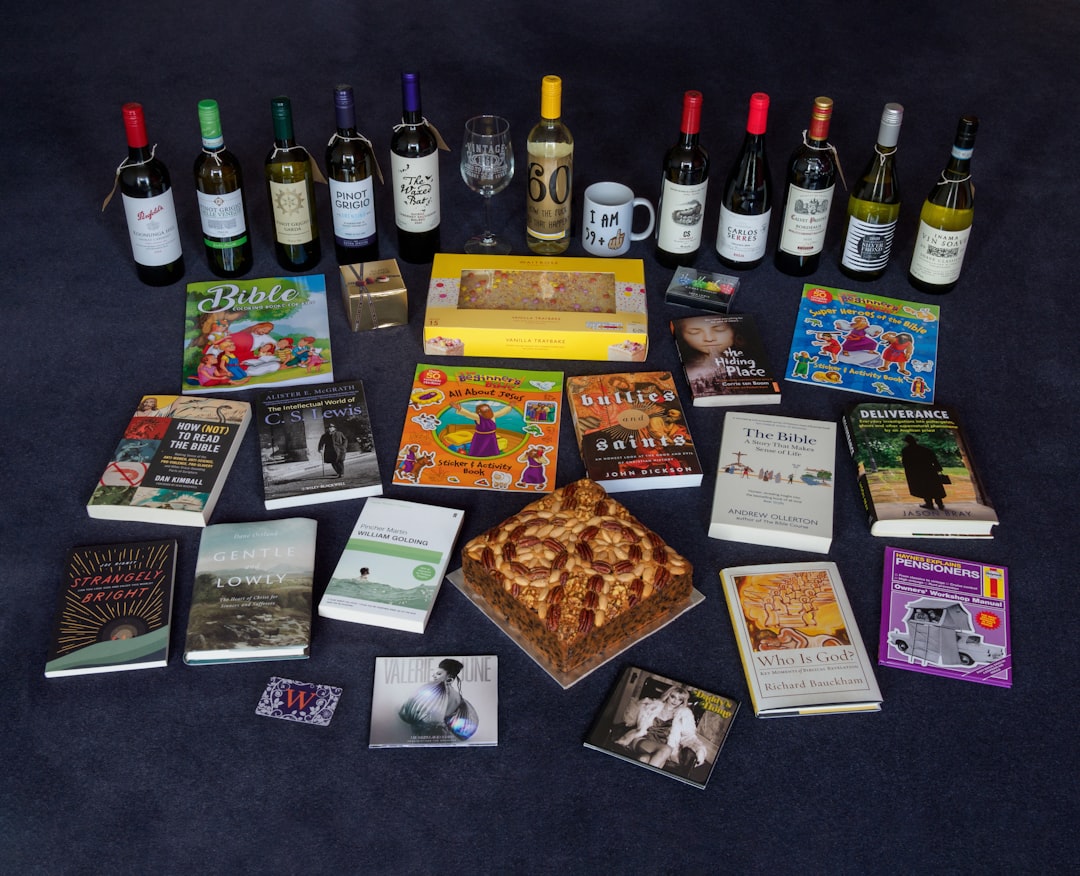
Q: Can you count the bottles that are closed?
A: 11